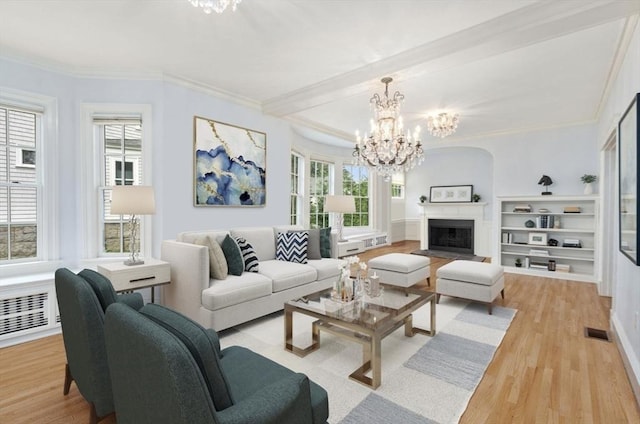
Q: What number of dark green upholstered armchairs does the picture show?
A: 2